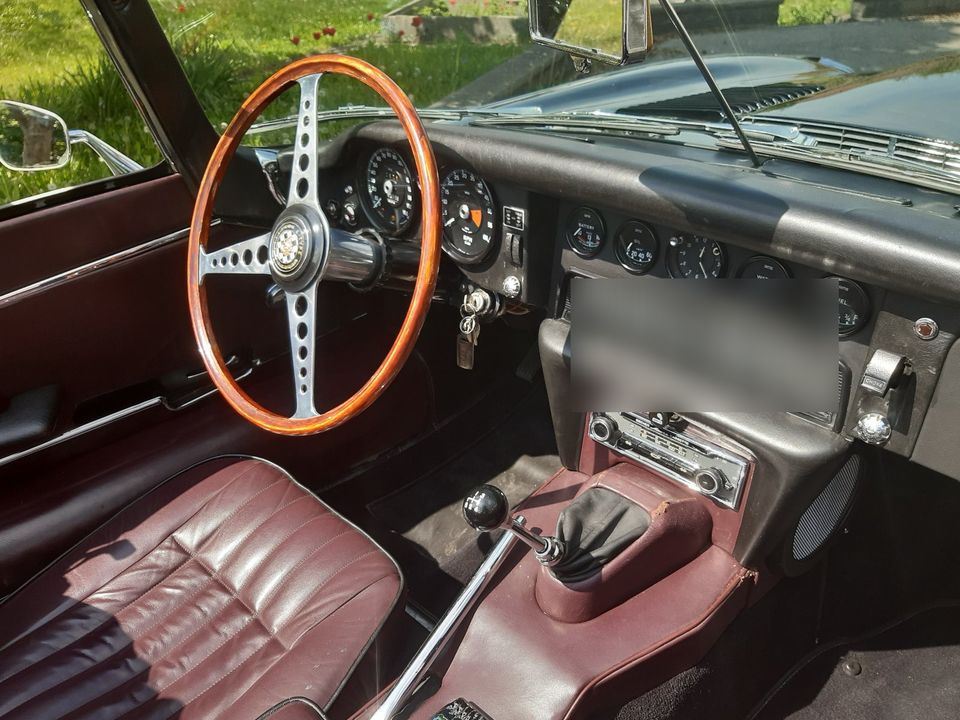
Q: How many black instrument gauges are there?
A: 7